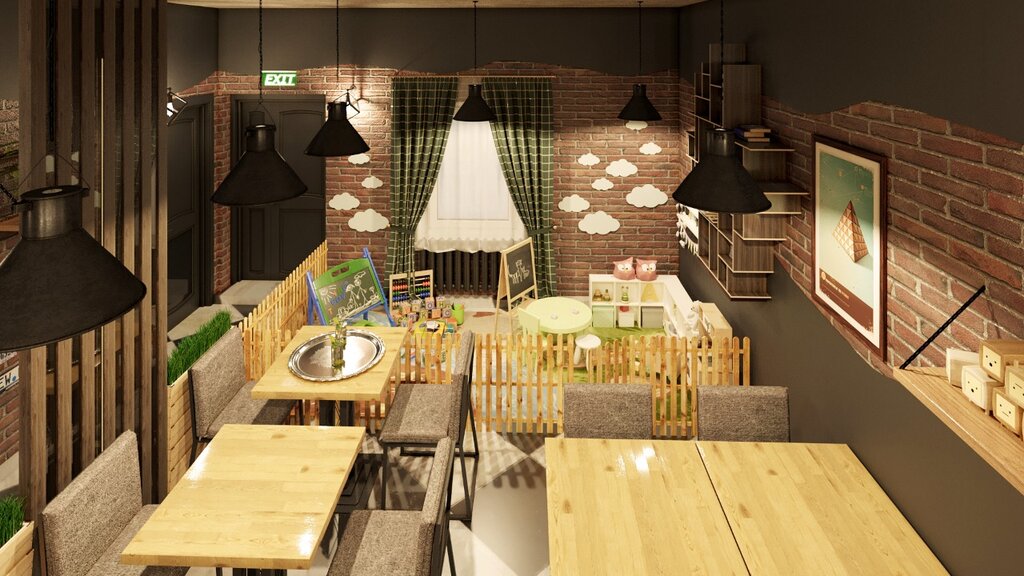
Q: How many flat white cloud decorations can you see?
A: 12